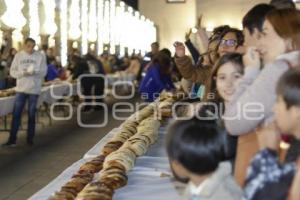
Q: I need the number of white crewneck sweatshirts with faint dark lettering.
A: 1